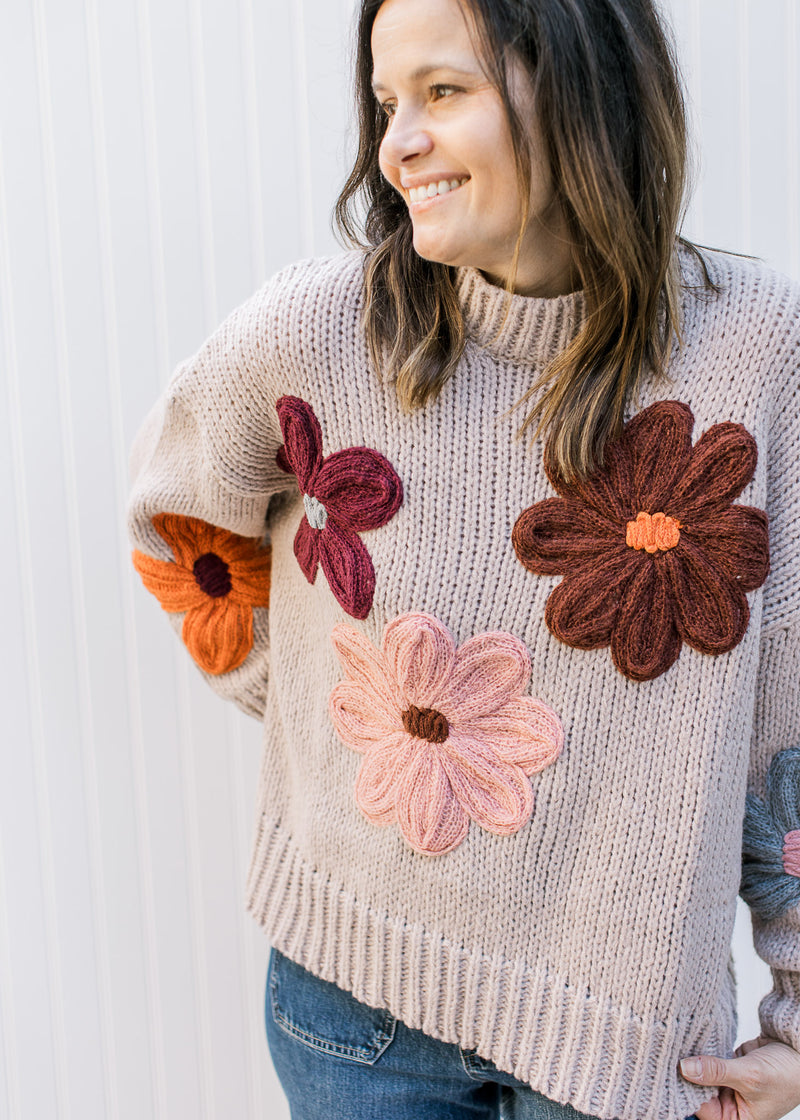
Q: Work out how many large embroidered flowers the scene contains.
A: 5